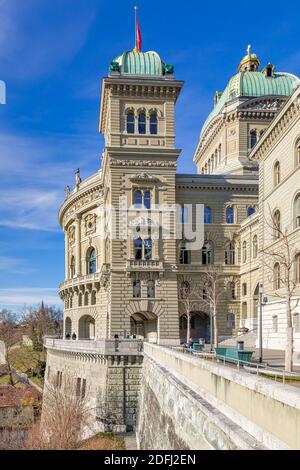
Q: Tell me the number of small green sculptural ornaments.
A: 2